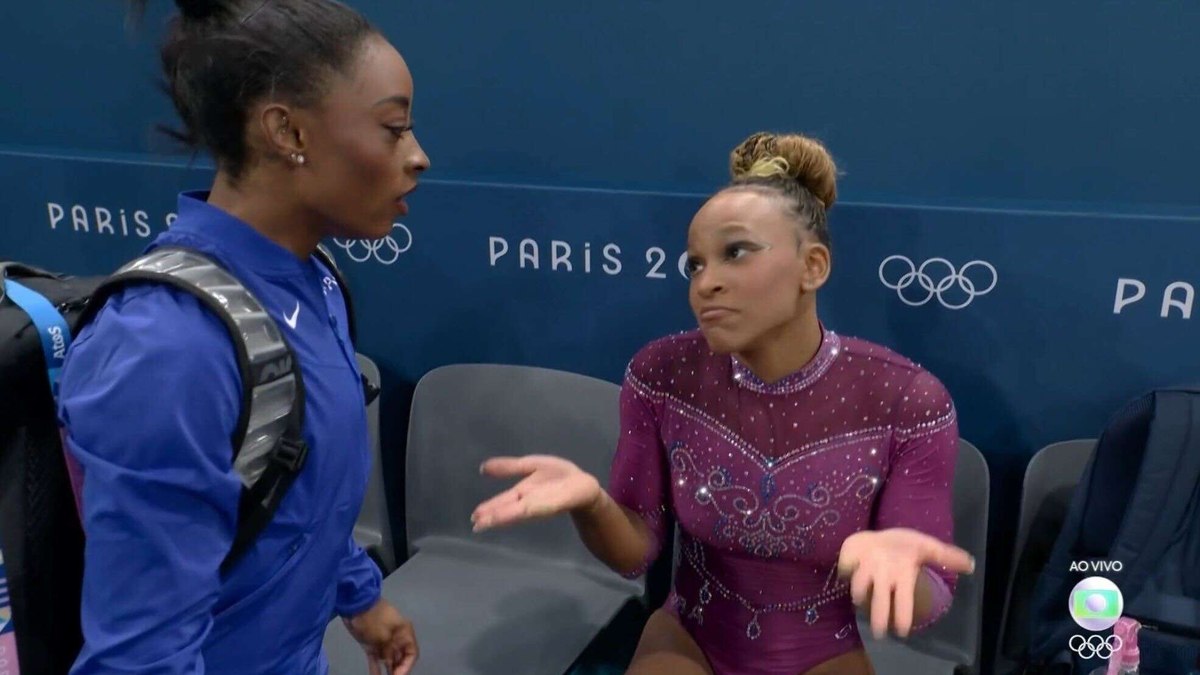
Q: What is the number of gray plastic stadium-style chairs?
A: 4